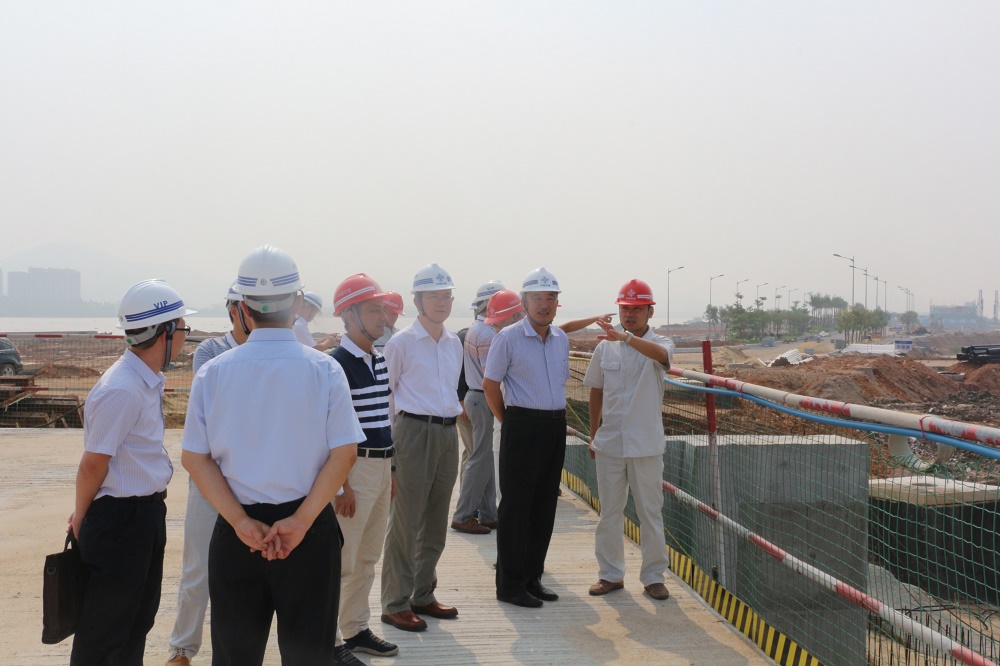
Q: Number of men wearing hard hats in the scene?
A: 11